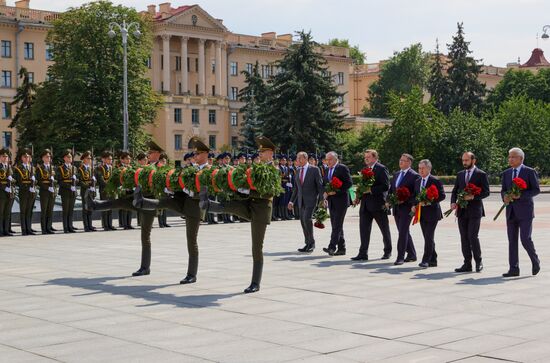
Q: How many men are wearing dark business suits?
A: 7